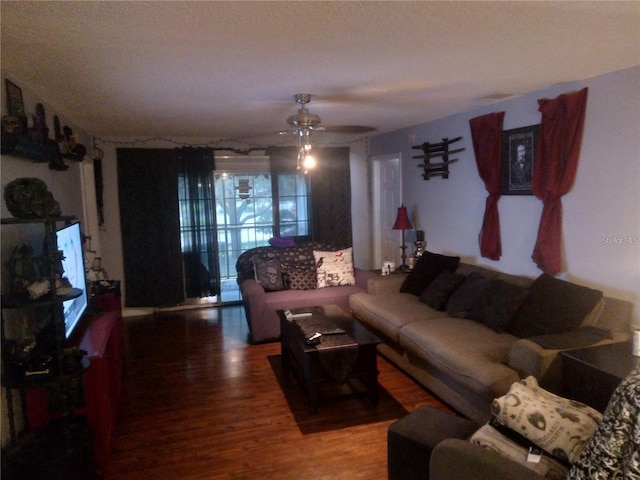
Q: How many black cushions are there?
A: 5